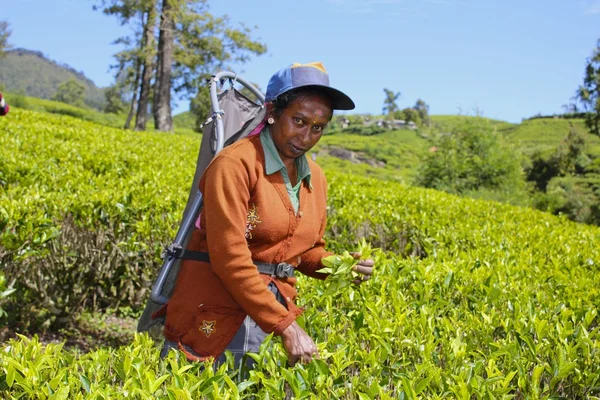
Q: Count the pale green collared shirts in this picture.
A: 1